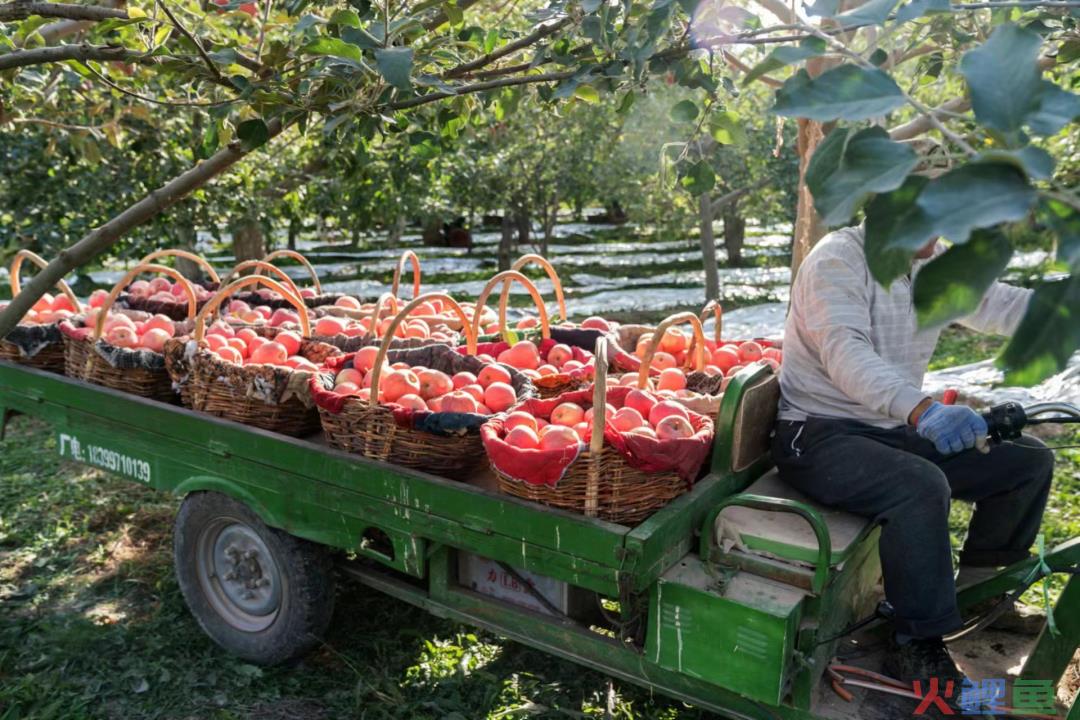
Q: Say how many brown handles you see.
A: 14